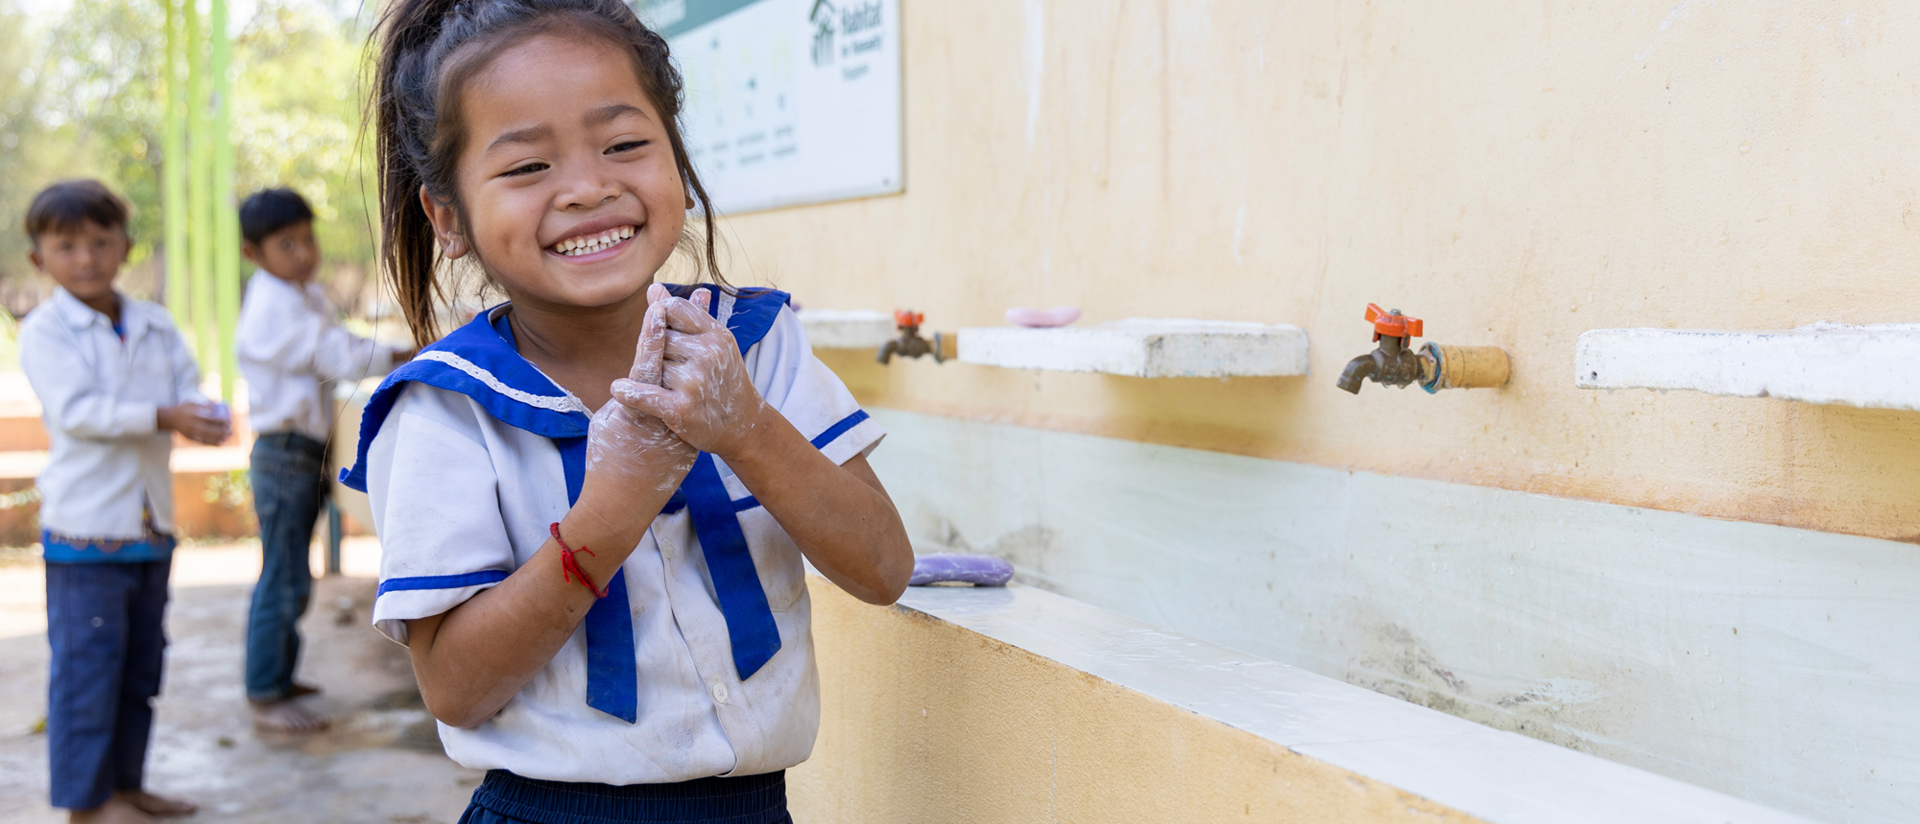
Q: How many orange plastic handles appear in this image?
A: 2